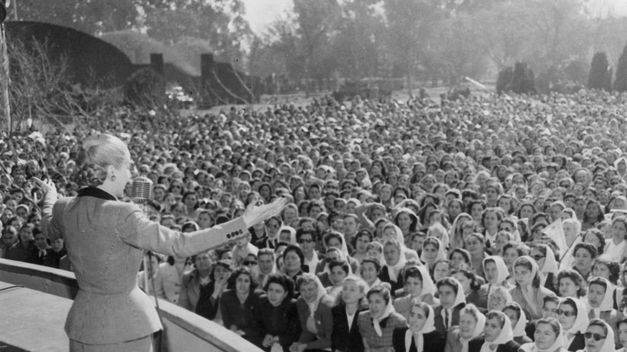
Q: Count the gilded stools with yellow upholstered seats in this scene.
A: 0